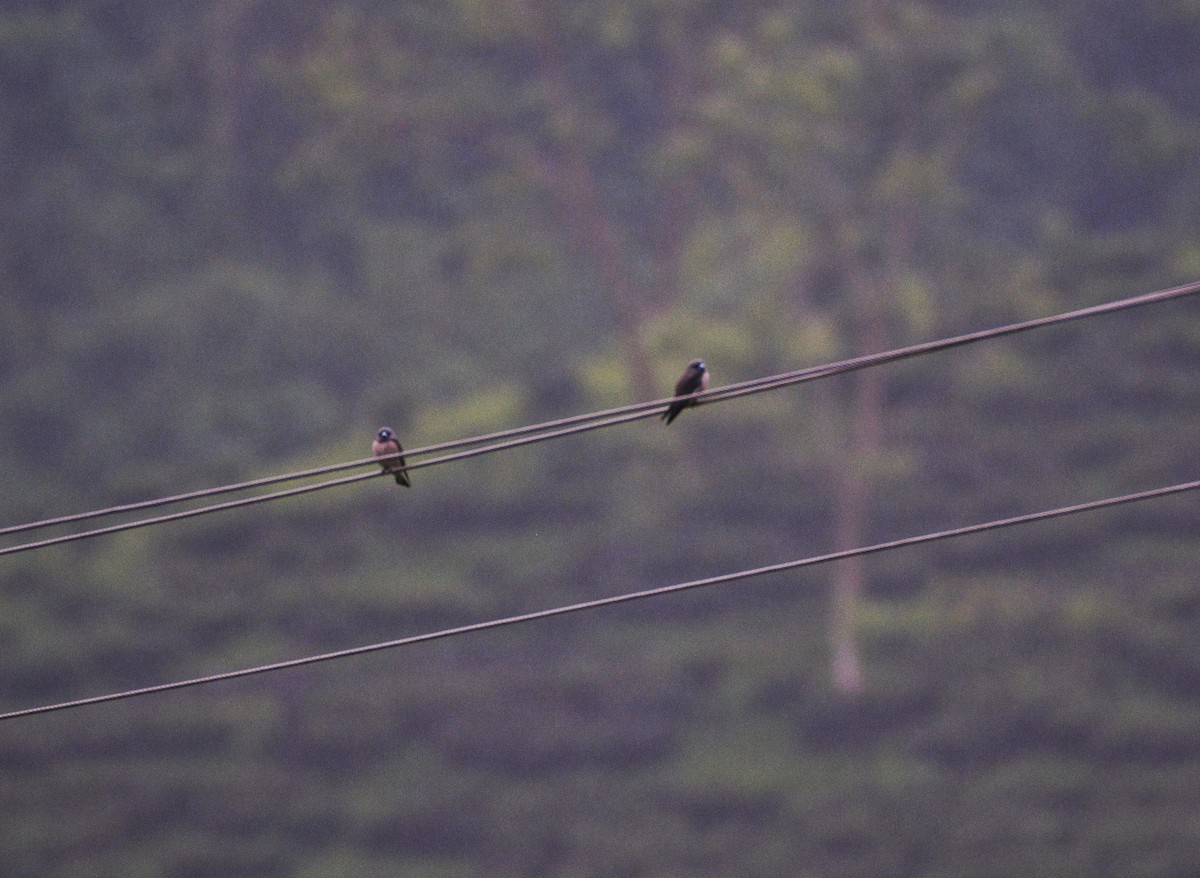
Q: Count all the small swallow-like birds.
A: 2